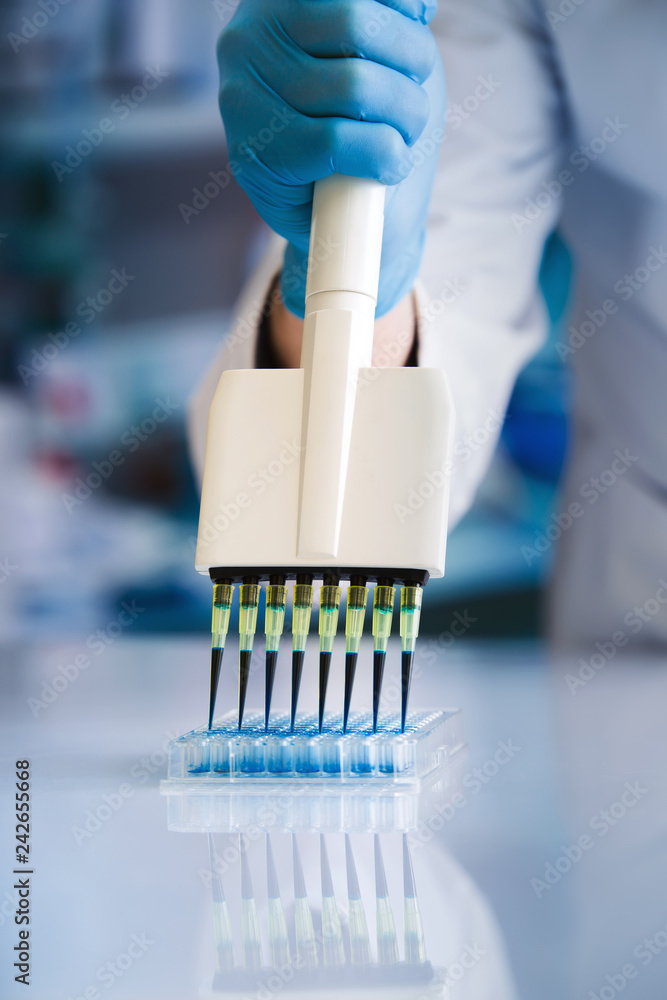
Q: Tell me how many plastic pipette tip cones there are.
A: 8